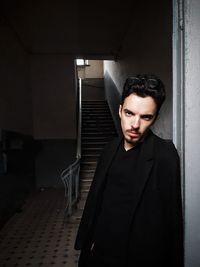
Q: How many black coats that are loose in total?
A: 1